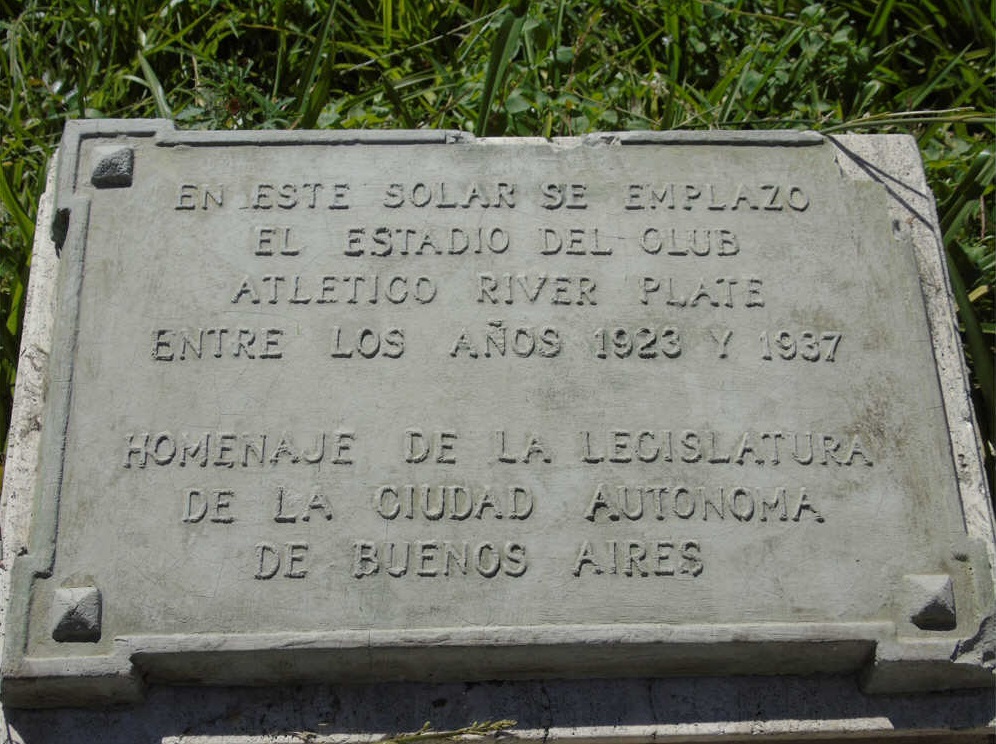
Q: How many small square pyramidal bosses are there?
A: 3